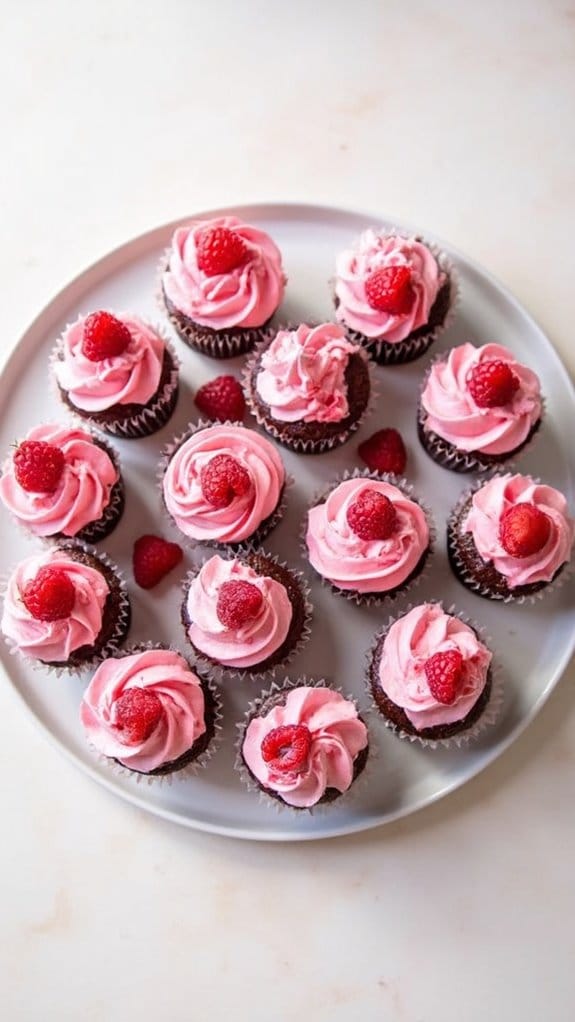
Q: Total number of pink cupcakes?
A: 14